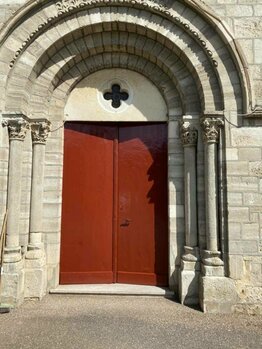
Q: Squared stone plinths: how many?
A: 4